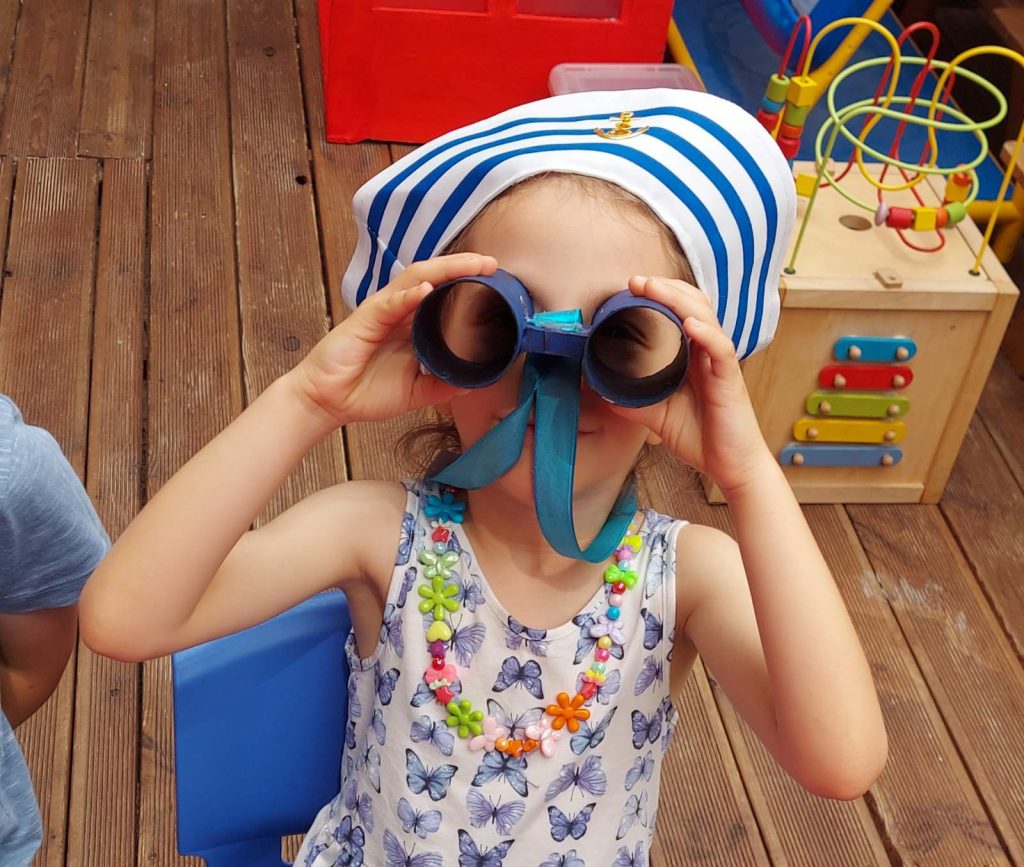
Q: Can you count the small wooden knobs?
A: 10